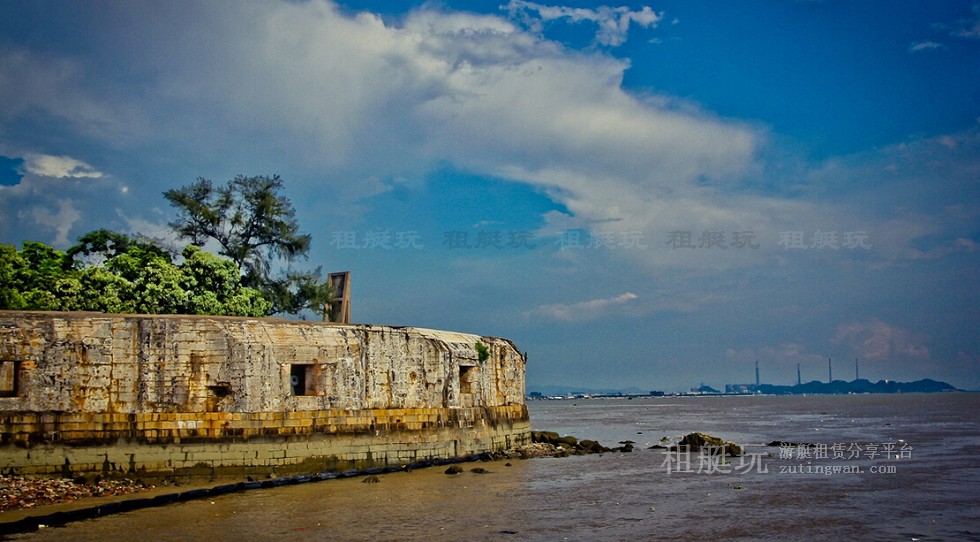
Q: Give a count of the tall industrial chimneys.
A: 4